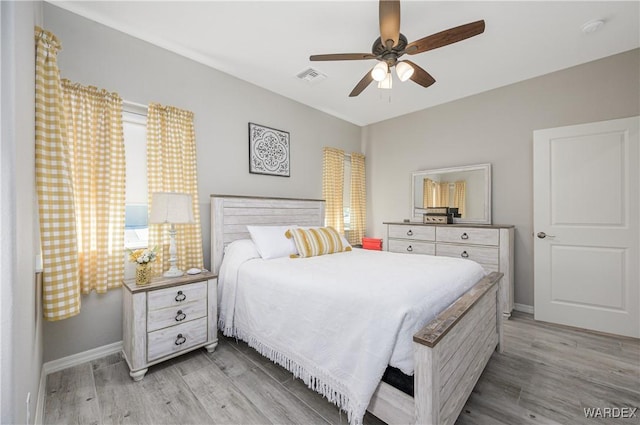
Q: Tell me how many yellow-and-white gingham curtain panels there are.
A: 5